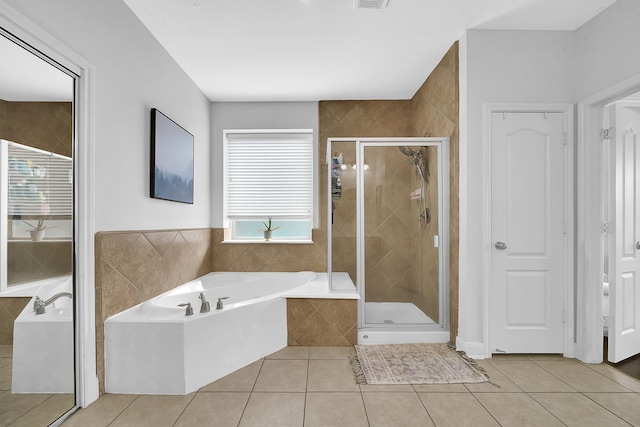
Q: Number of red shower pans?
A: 0